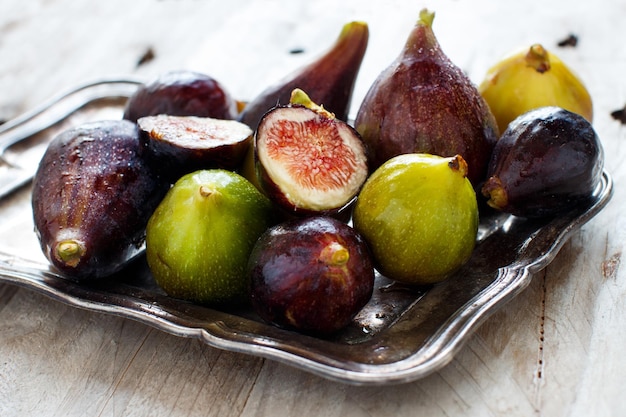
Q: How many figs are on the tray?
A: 11